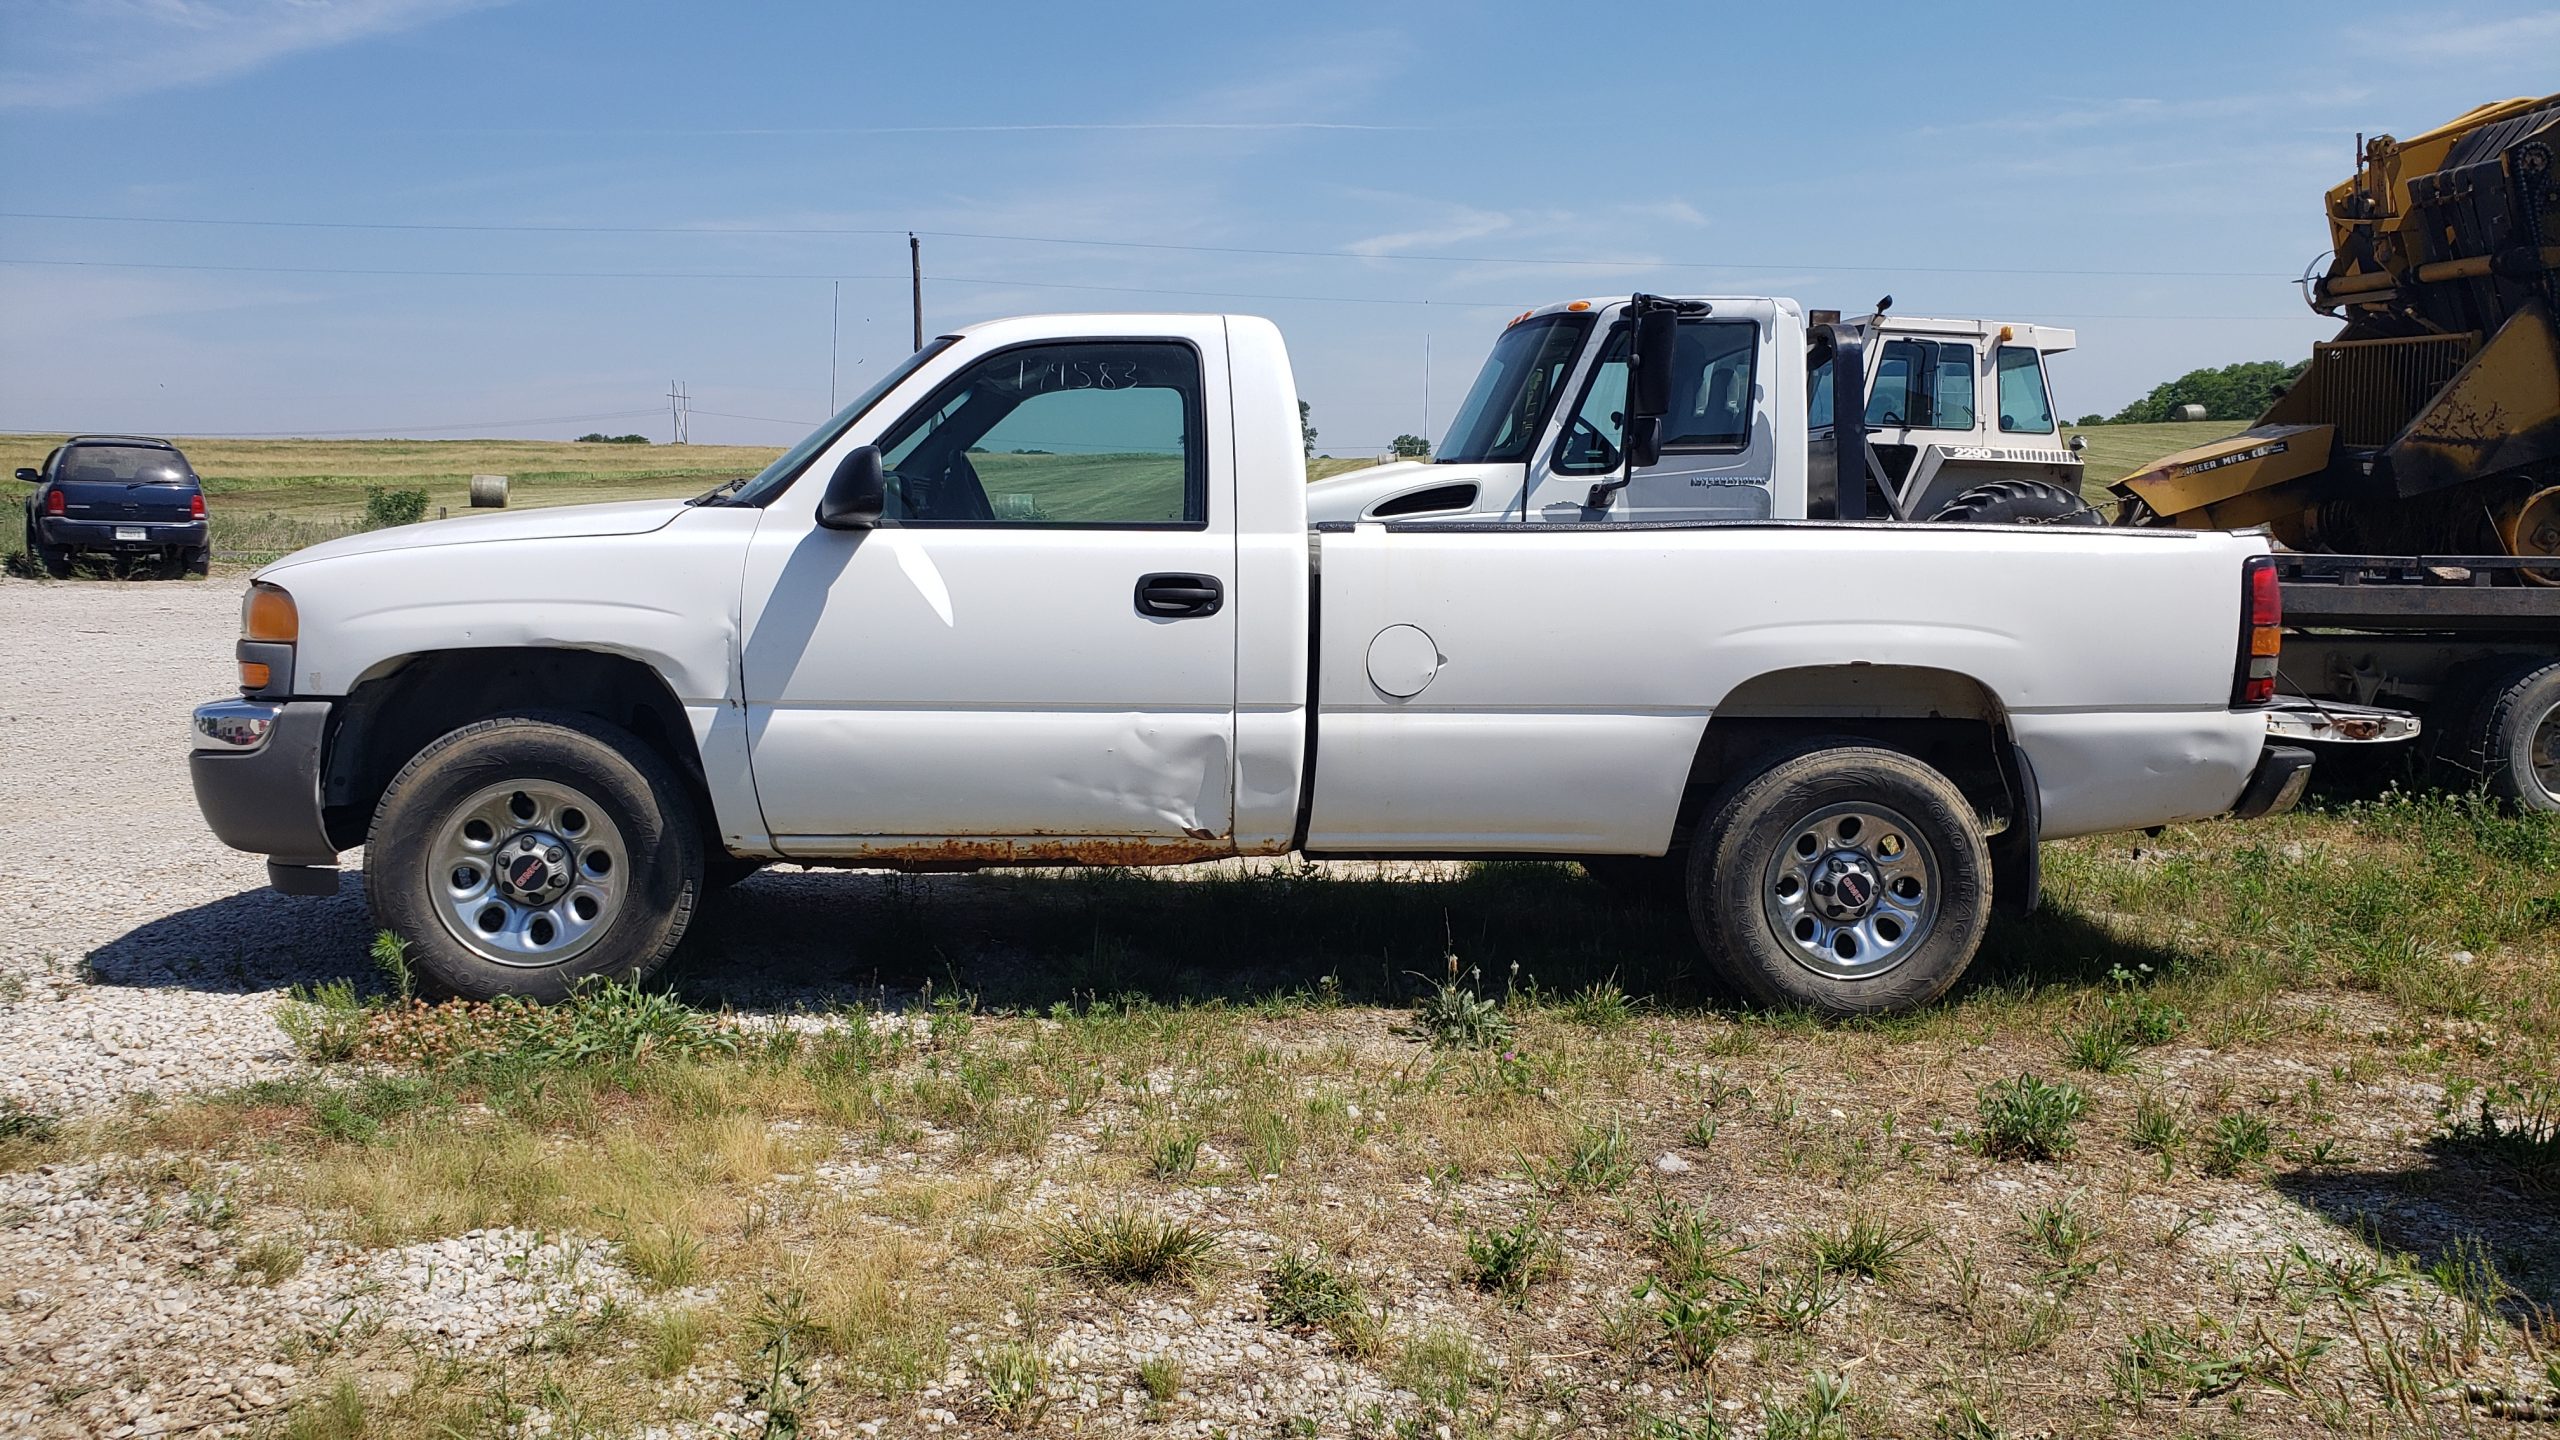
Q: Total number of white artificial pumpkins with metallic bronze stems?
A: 0